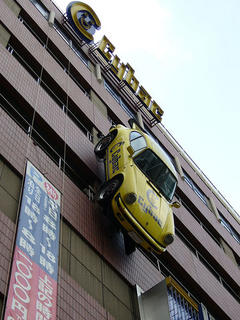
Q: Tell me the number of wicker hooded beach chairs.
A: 0